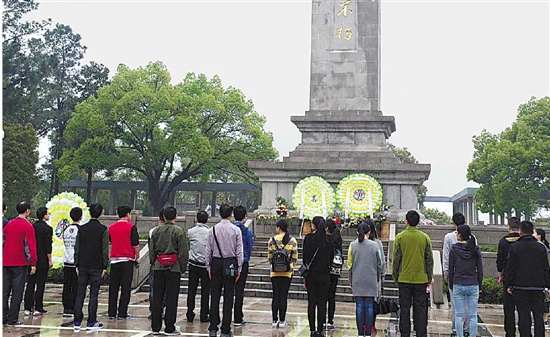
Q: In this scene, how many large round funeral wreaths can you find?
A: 3